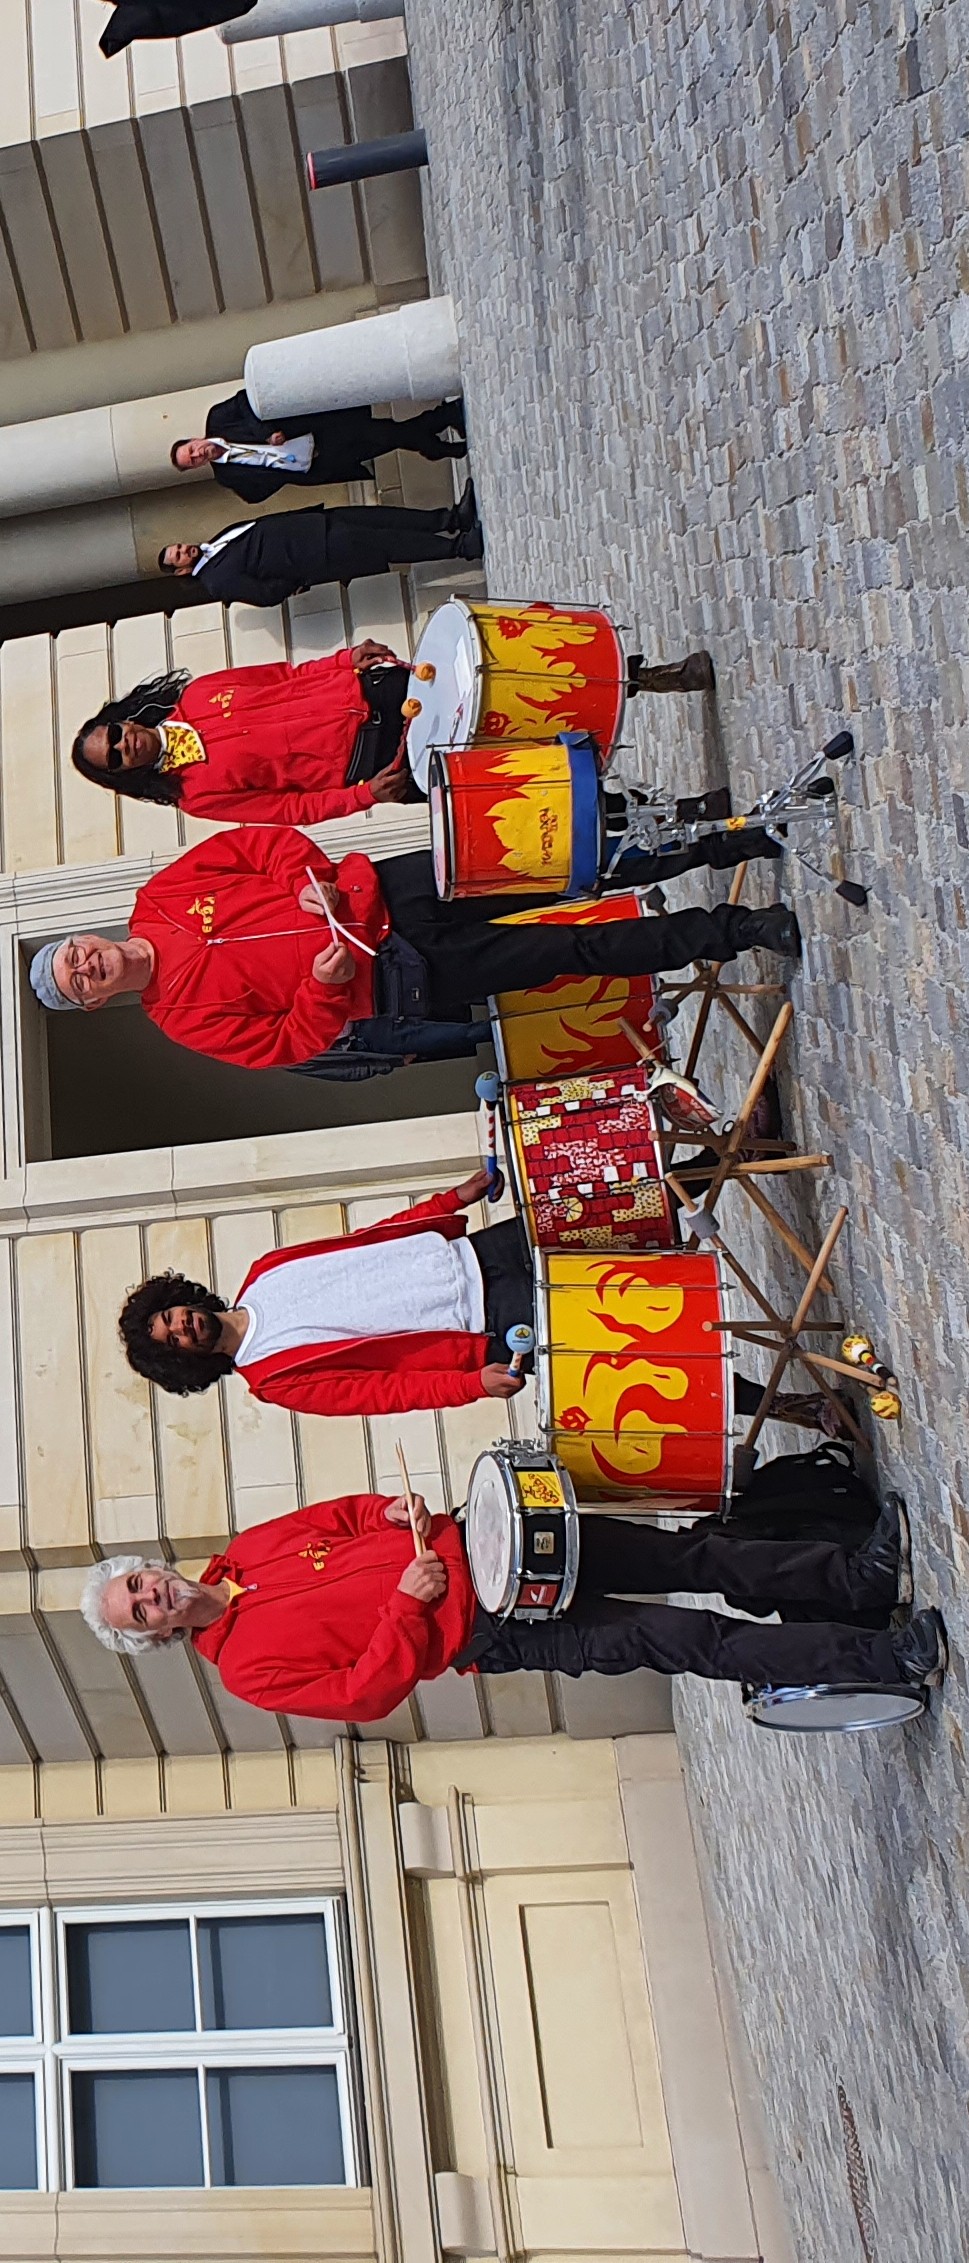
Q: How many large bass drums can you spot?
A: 4